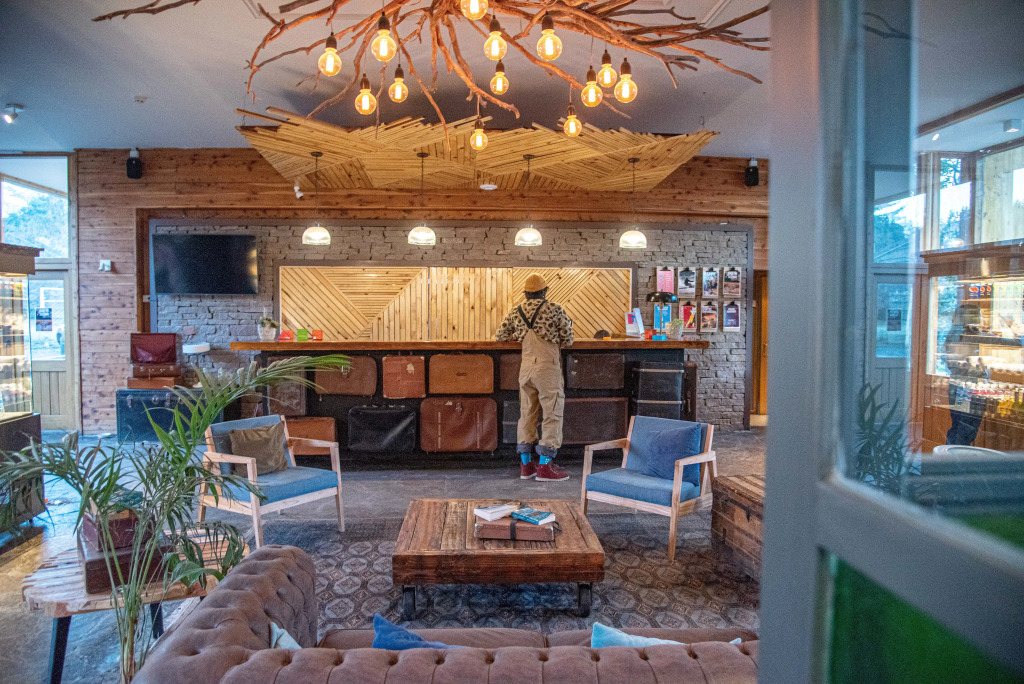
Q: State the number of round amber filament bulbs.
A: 13